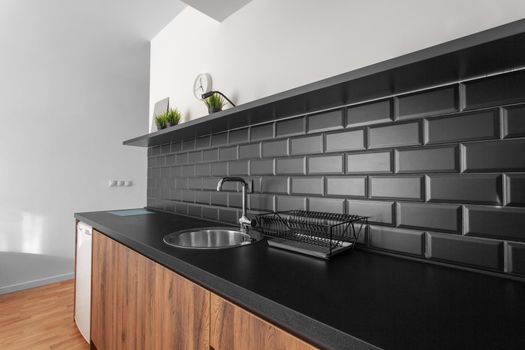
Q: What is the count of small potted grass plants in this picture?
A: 3